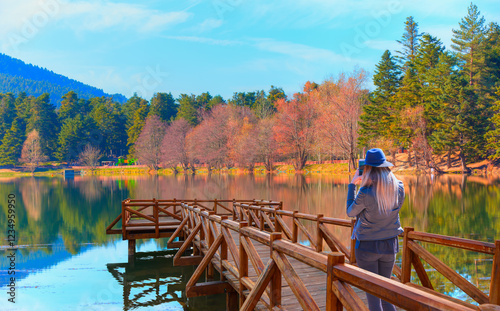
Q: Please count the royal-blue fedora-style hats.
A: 1